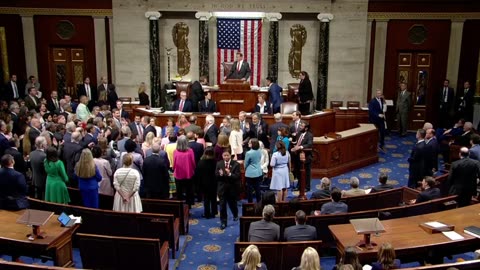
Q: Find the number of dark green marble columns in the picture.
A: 4